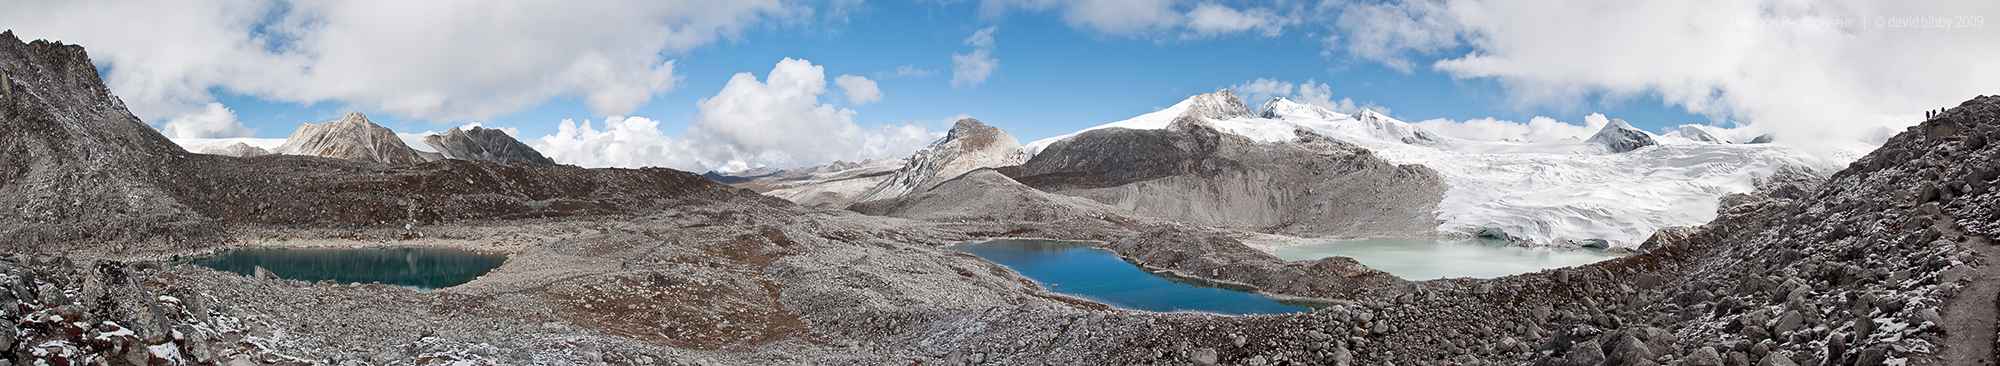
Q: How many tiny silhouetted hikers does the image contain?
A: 3